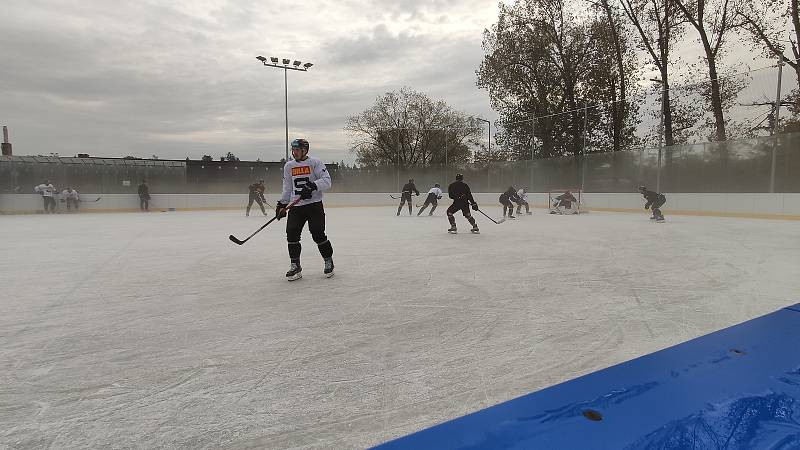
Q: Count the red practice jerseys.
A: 0